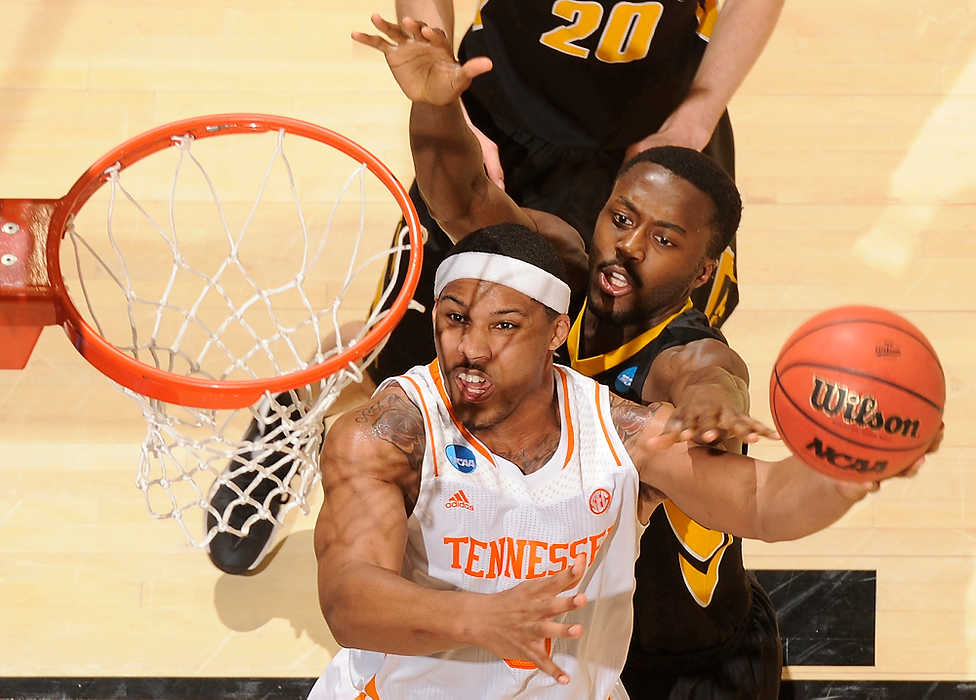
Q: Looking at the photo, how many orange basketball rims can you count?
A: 1